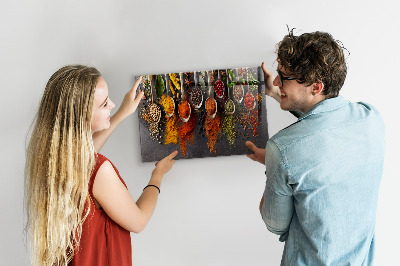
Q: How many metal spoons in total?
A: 9